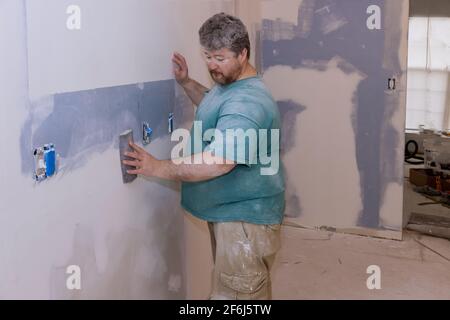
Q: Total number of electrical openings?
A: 4